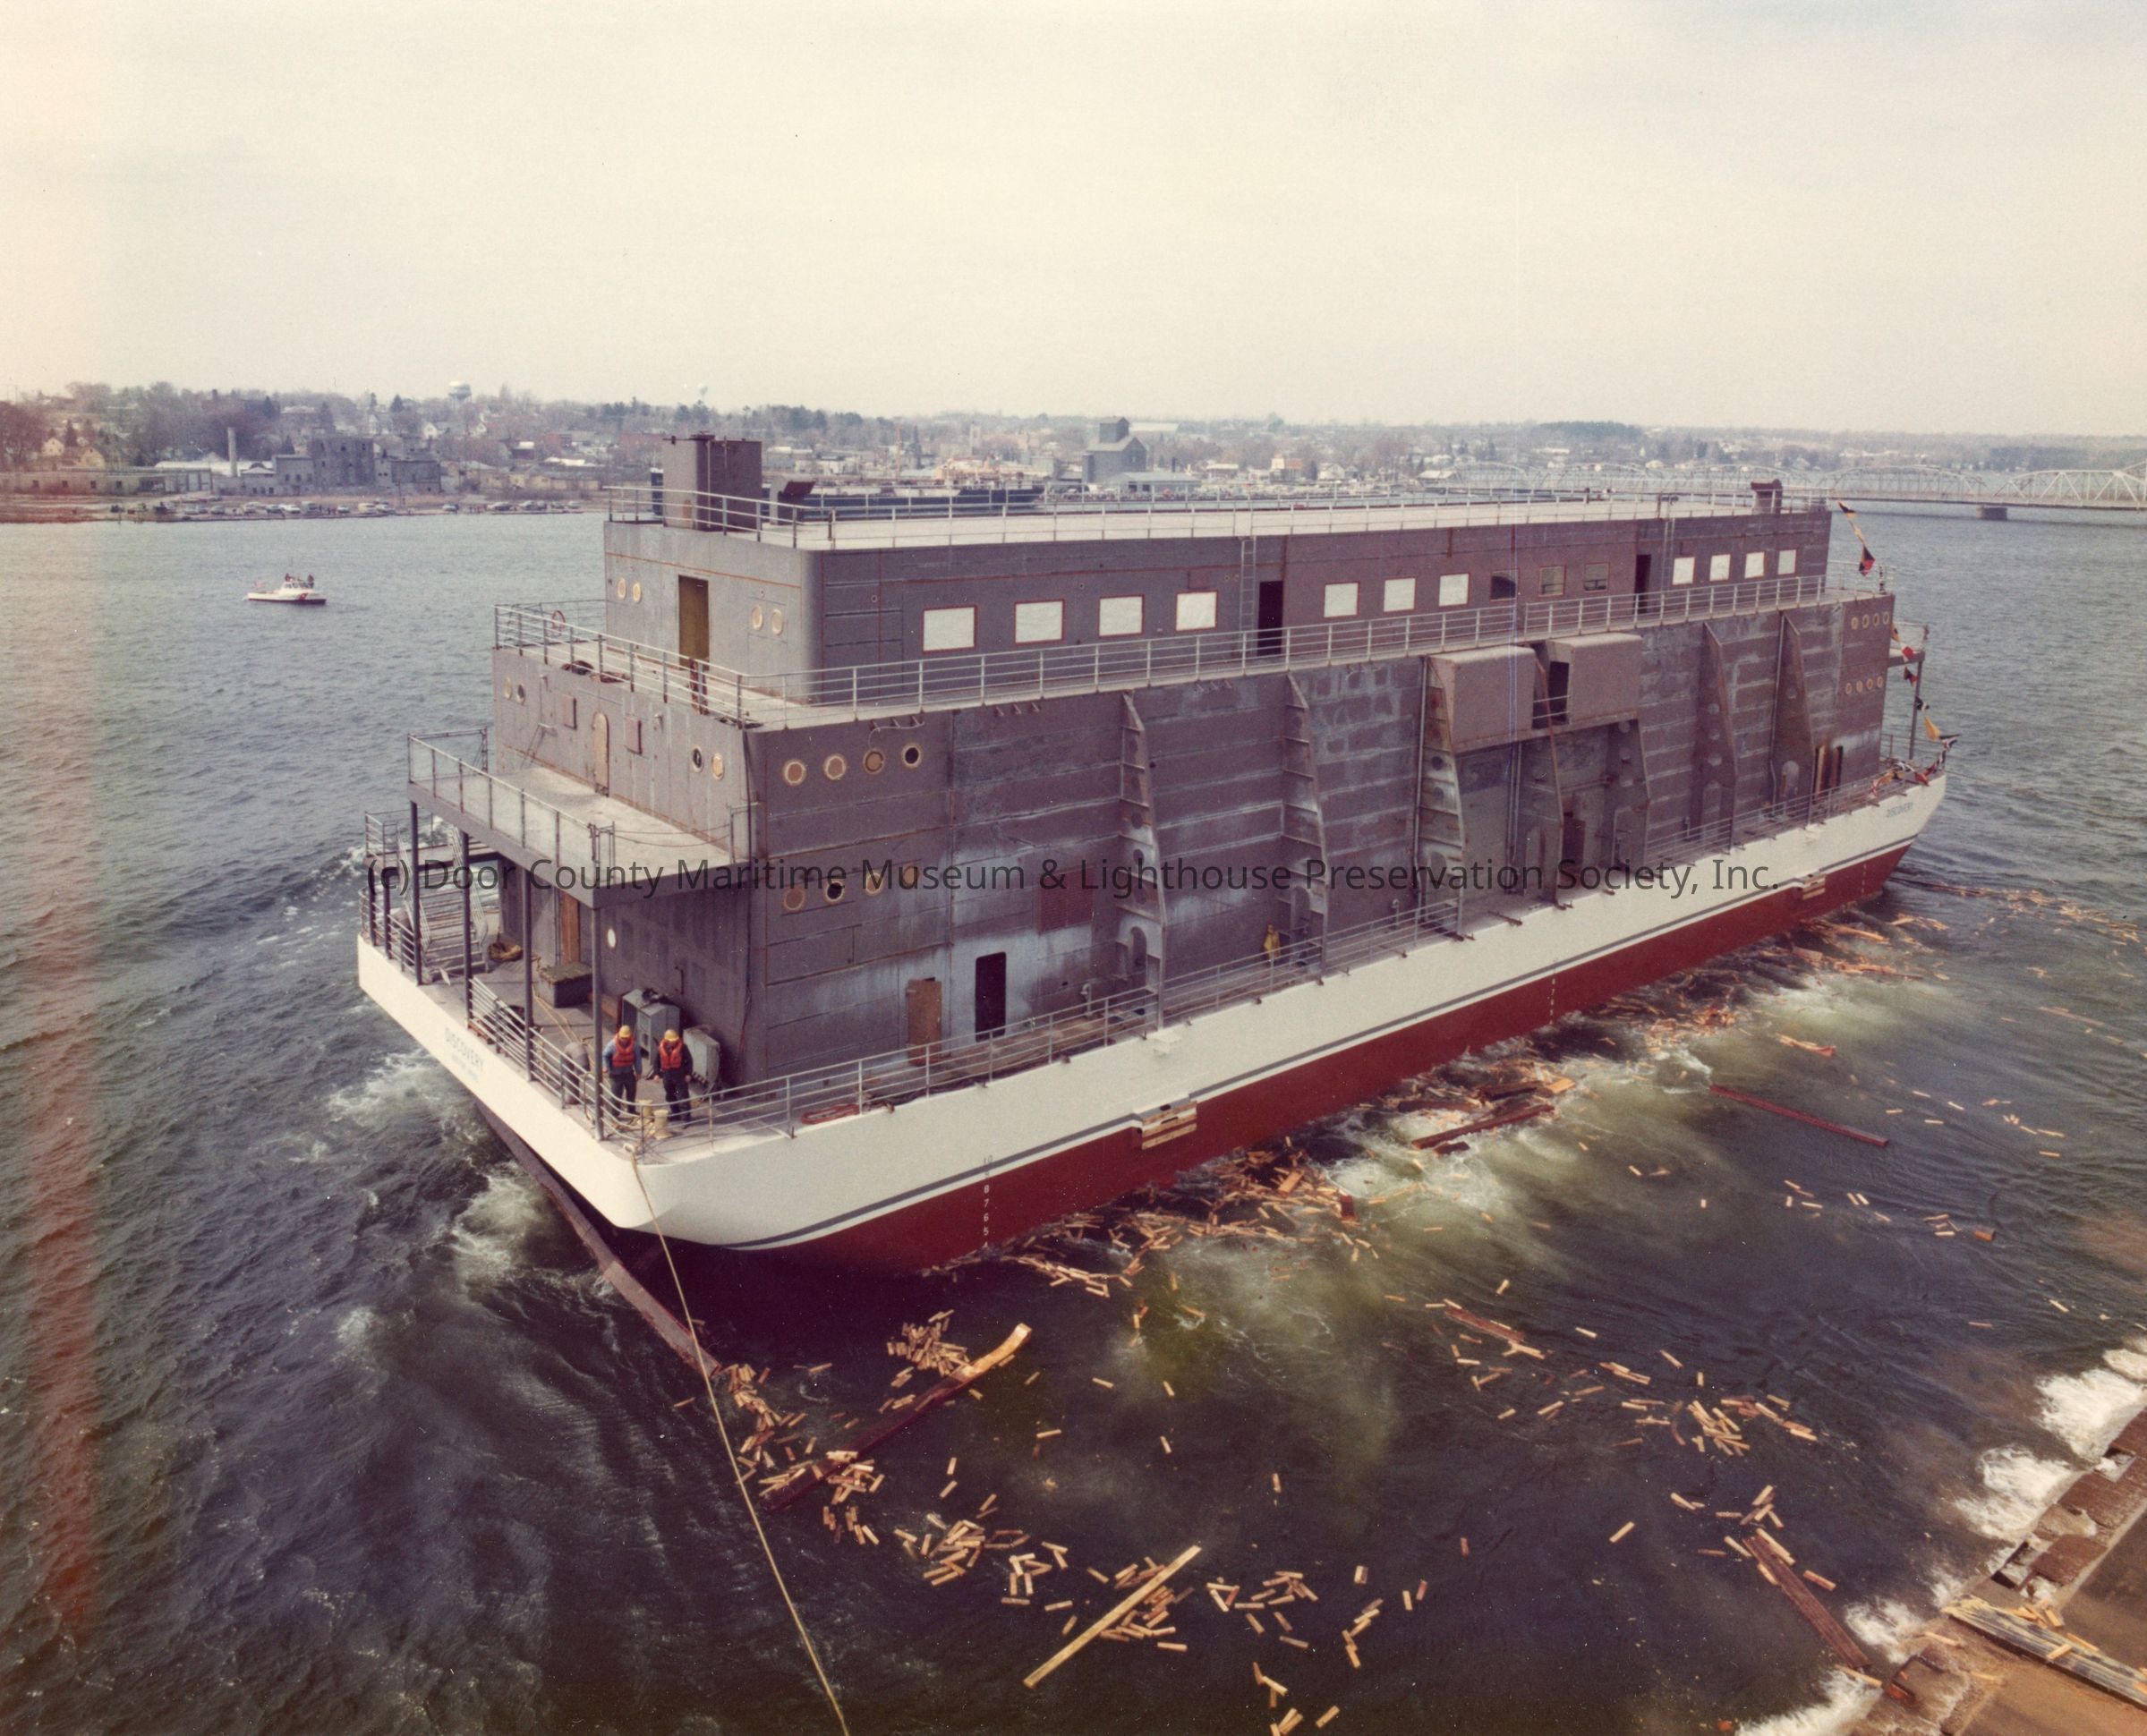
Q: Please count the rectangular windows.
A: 14